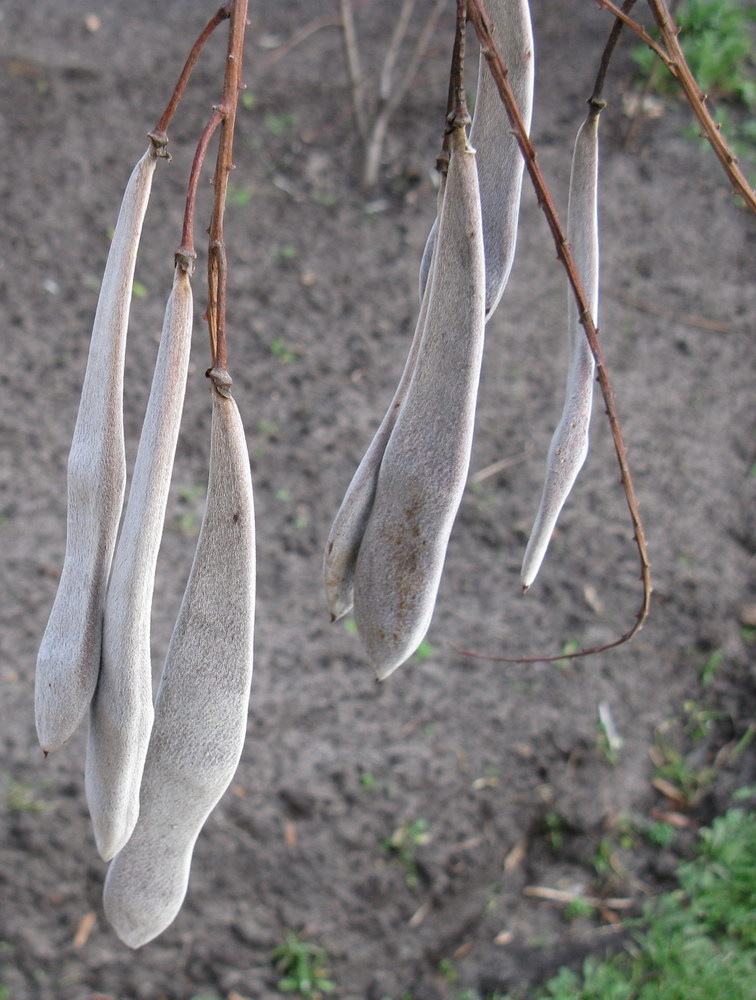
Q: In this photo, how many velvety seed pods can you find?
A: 7